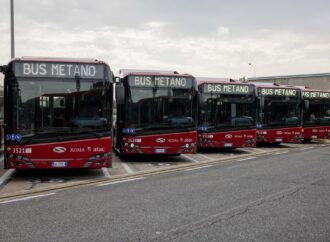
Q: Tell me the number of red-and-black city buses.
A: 5